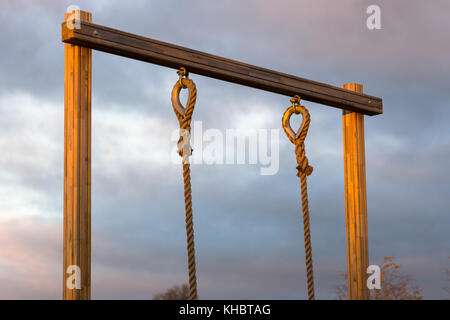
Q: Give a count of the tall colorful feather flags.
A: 0